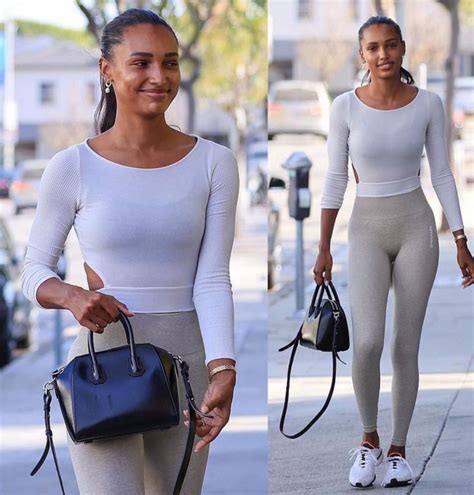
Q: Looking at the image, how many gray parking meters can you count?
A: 1